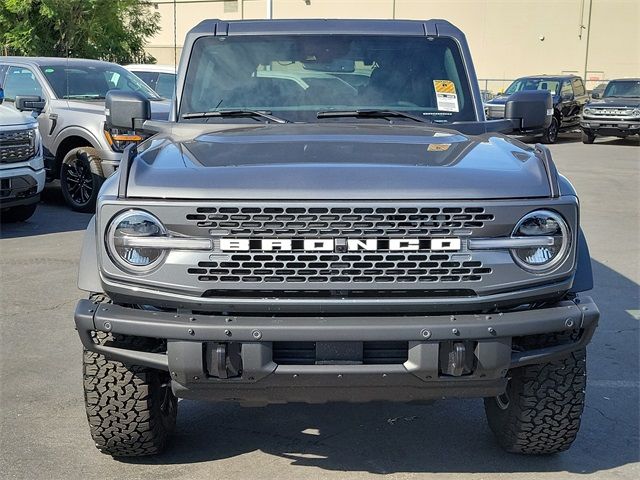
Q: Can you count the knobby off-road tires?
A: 2